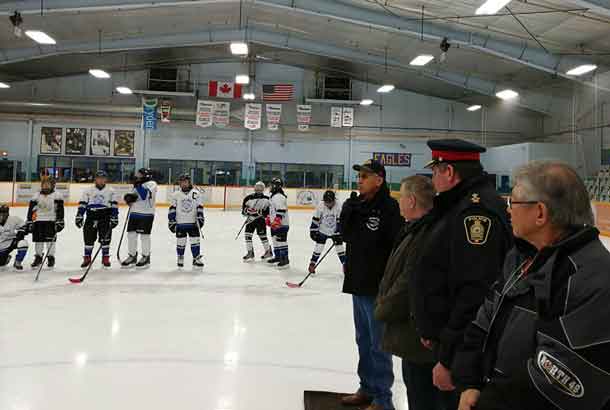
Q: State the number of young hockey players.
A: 8